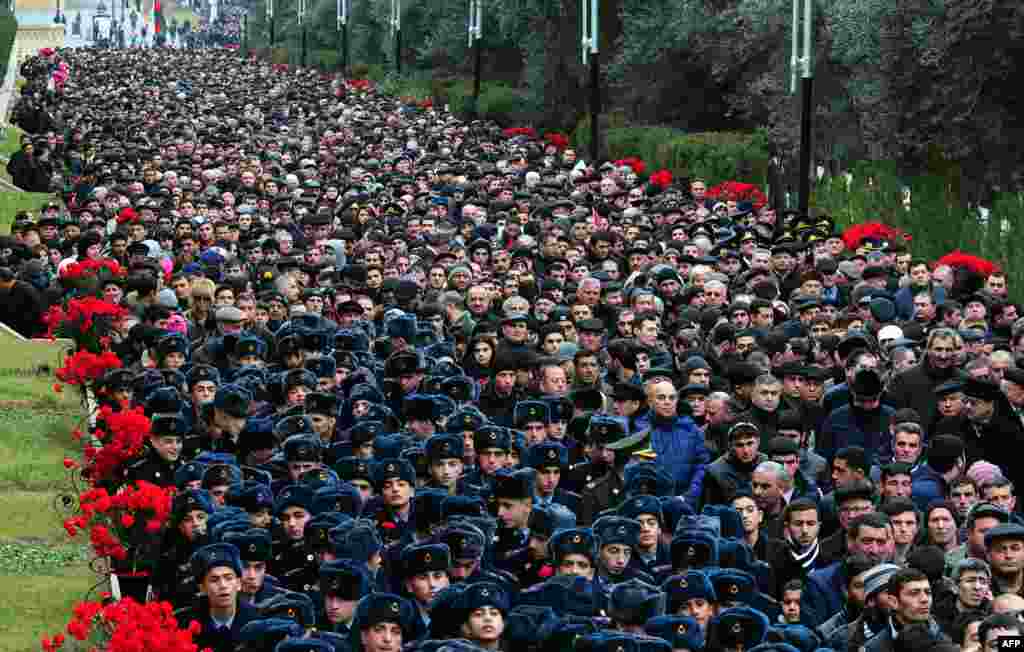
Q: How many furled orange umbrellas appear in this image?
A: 0